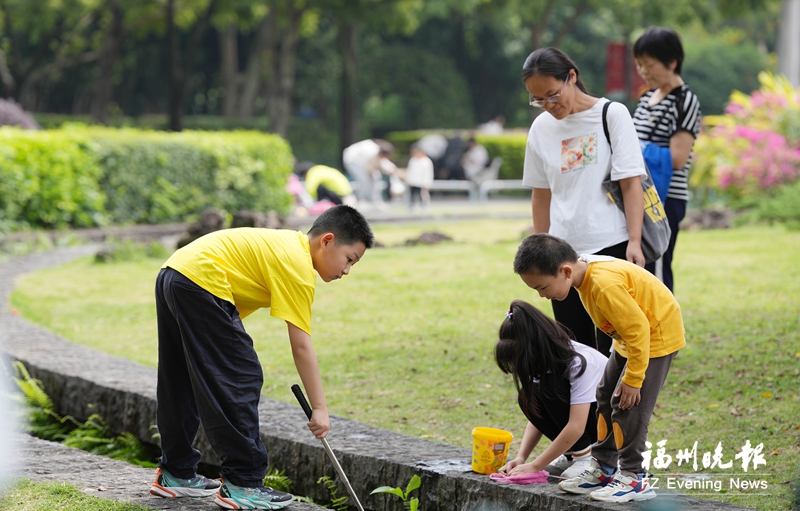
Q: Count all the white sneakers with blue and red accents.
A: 2